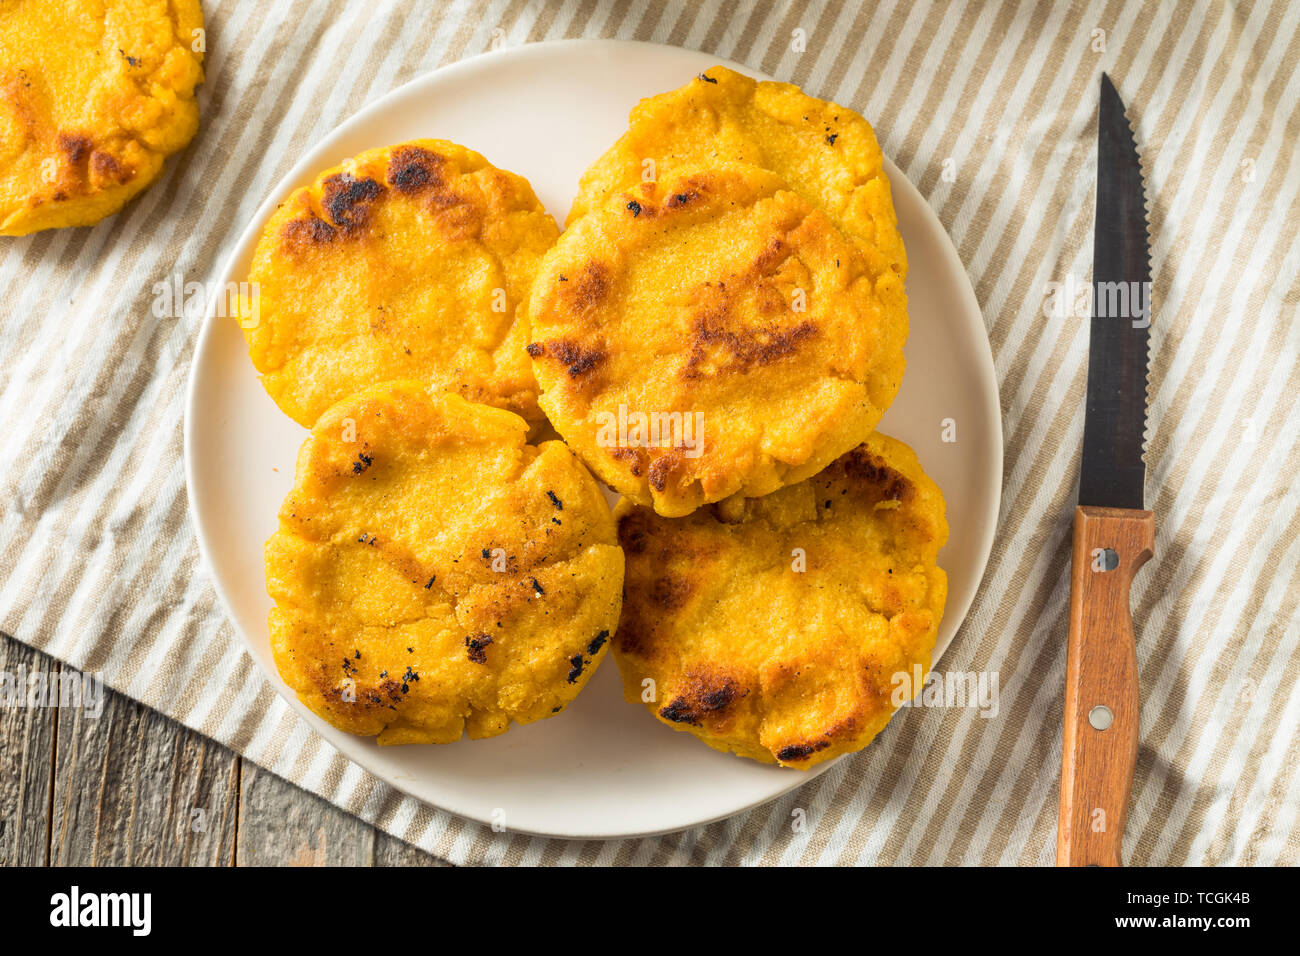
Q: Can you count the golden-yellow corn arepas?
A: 6